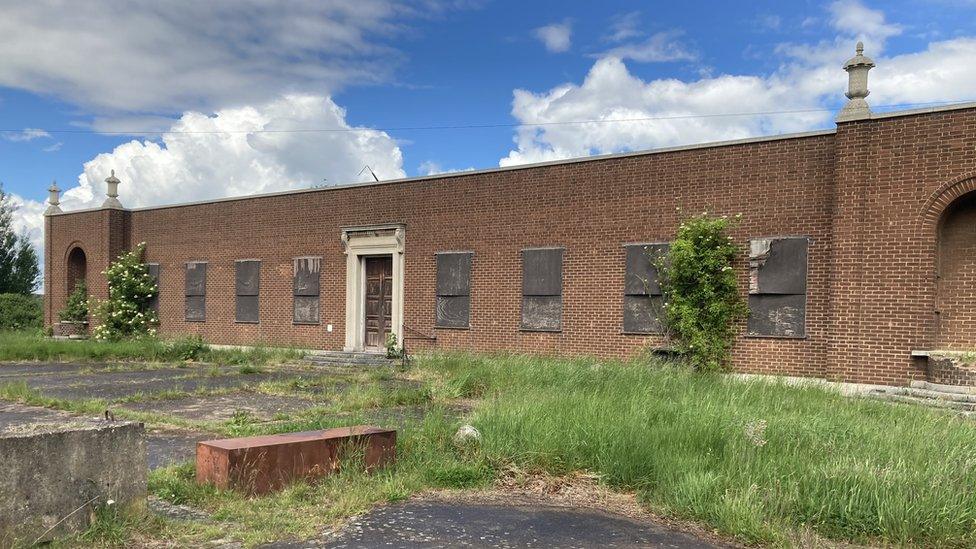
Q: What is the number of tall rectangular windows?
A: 8